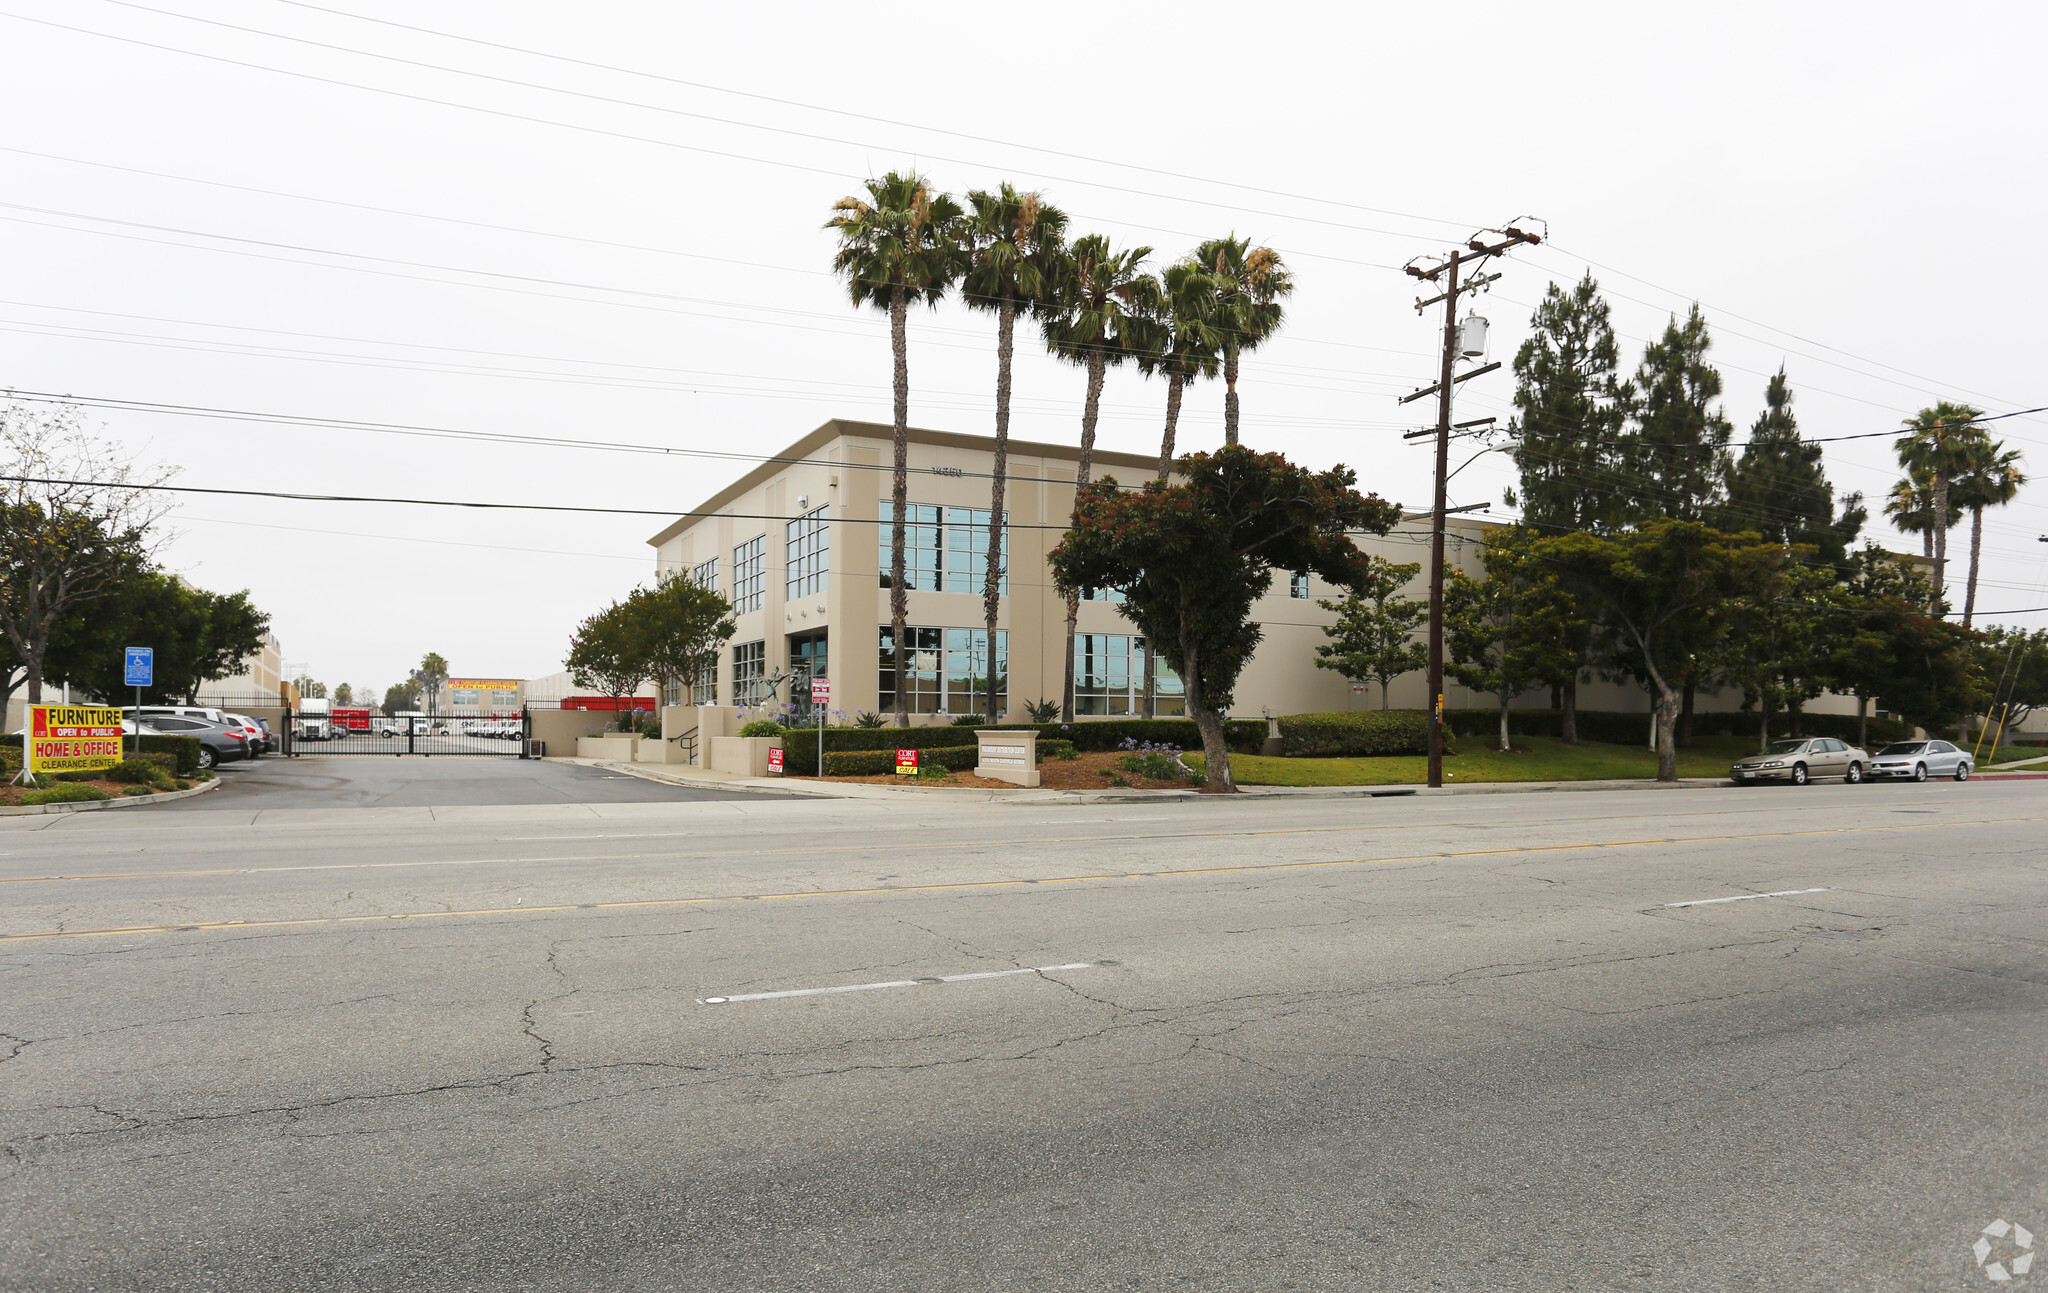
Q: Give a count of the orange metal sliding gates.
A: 0